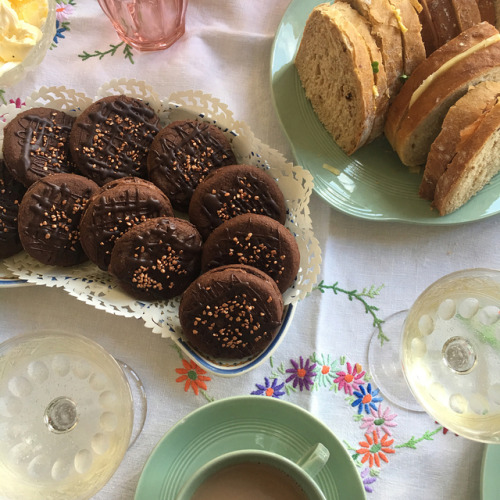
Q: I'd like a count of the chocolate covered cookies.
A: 10